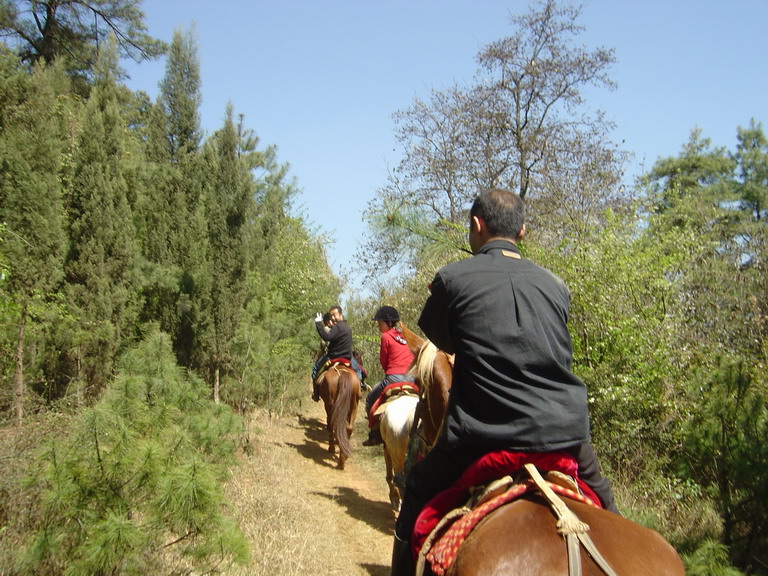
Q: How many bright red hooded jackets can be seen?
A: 1